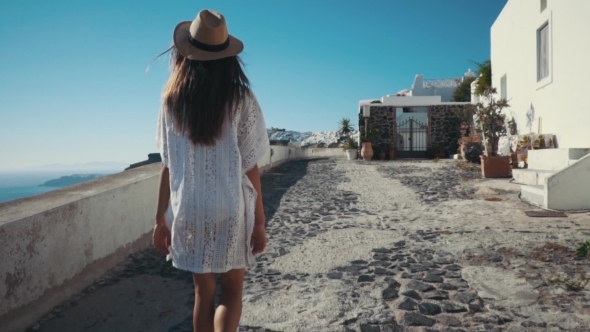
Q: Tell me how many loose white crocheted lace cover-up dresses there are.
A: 1